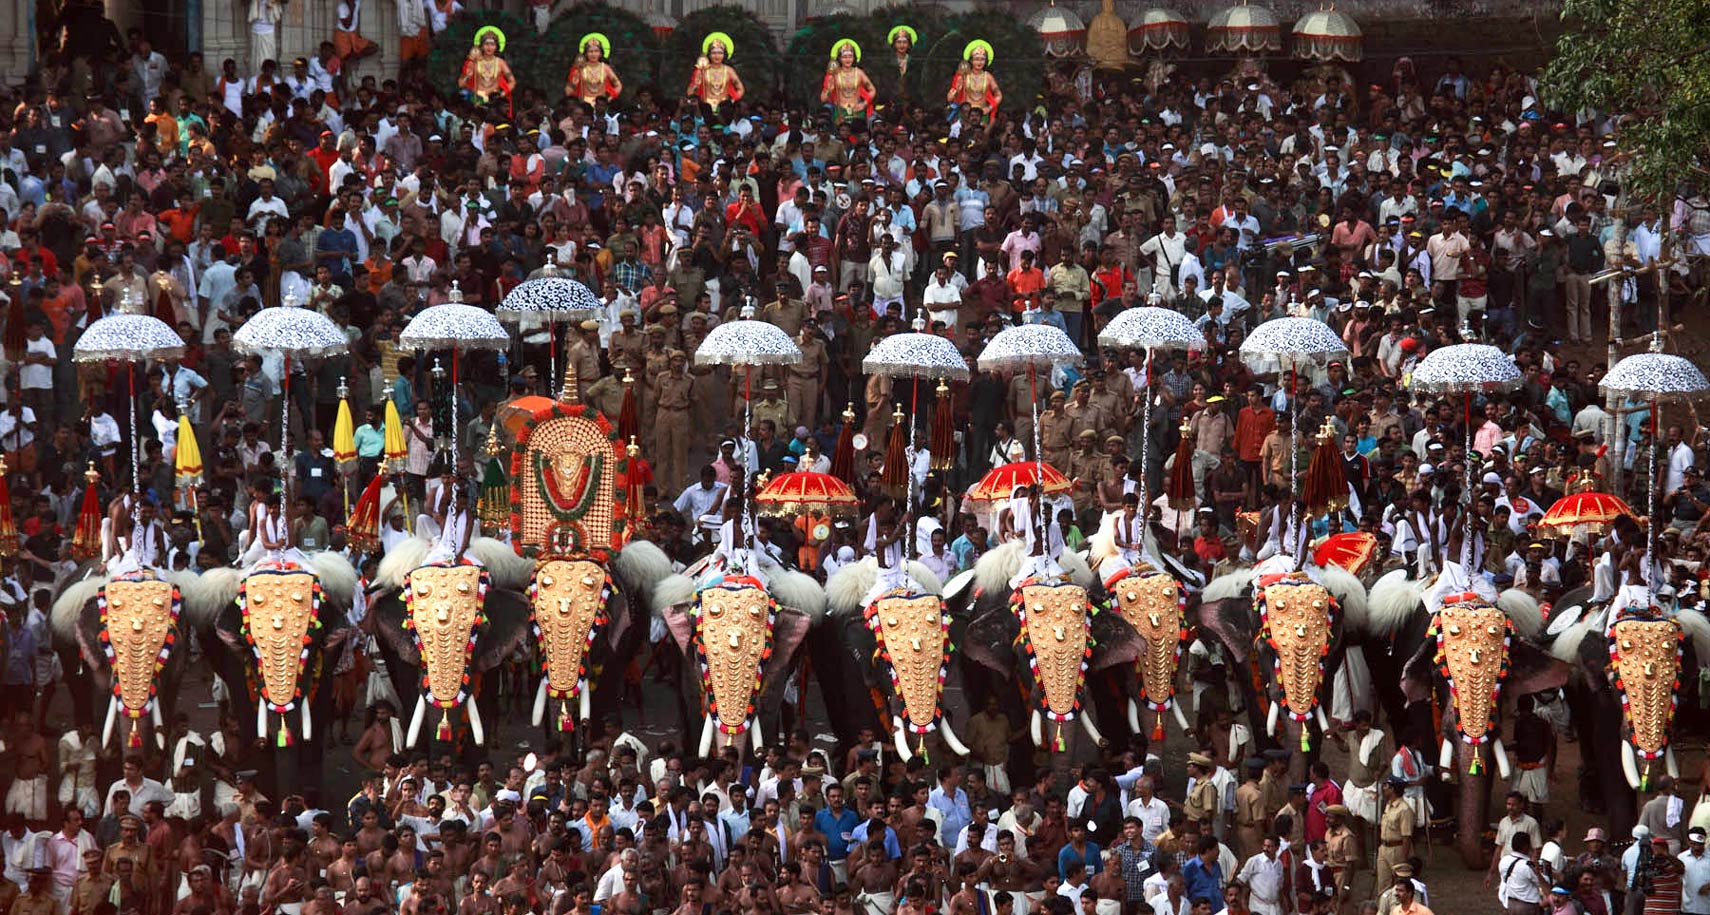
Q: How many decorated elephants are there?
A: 11